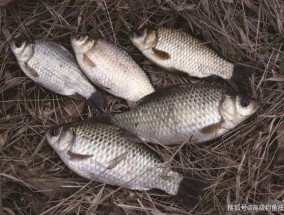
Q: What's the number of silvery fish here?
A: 5